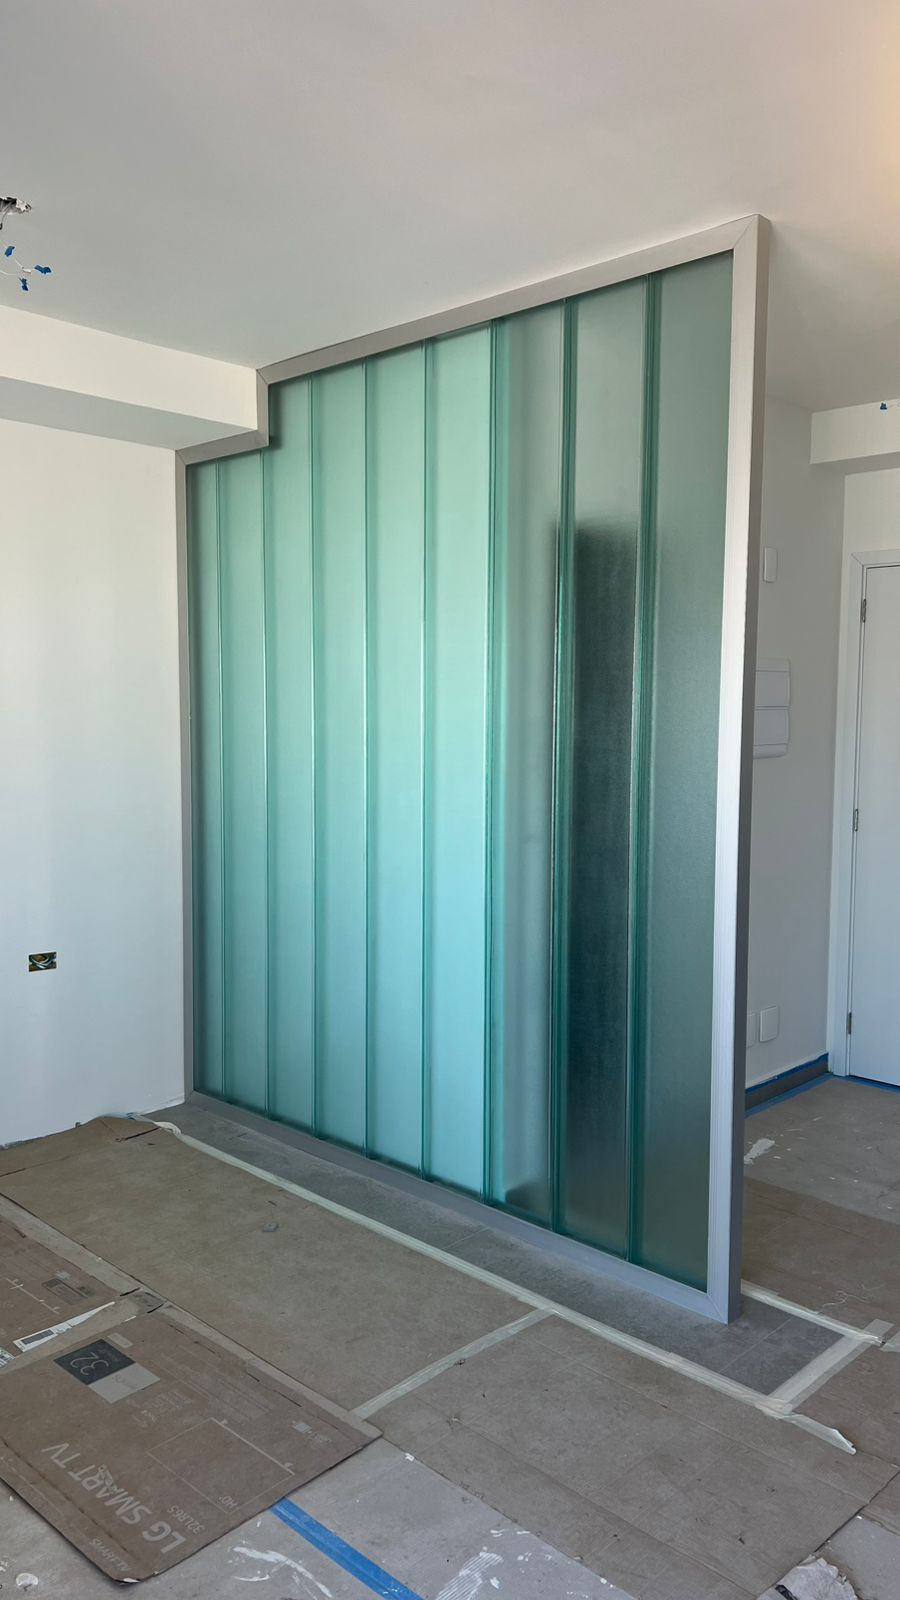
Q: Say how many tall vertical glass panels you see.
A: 9